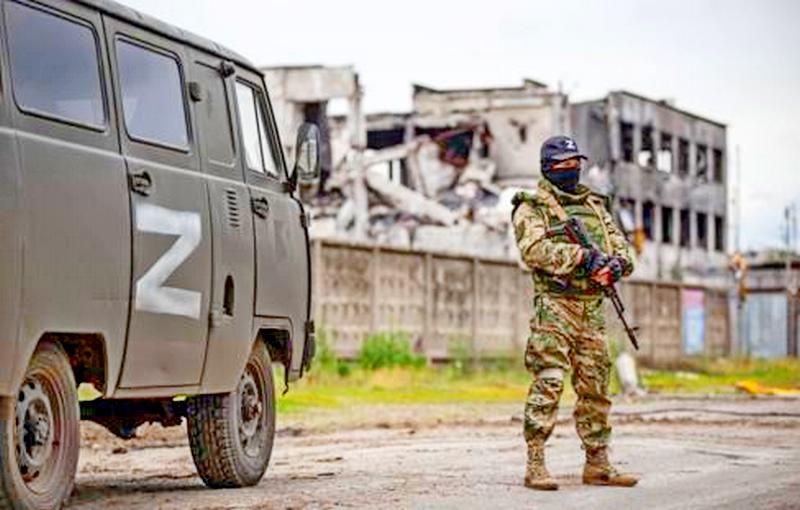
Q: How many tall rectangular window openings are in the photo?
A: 12